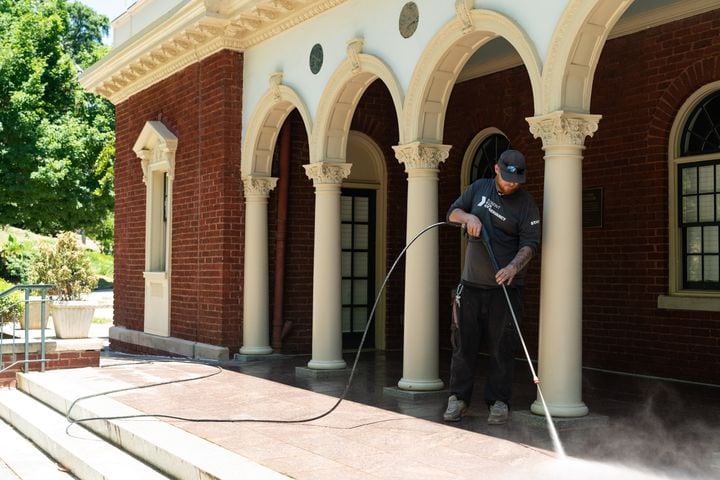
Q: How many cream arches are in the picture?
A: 4